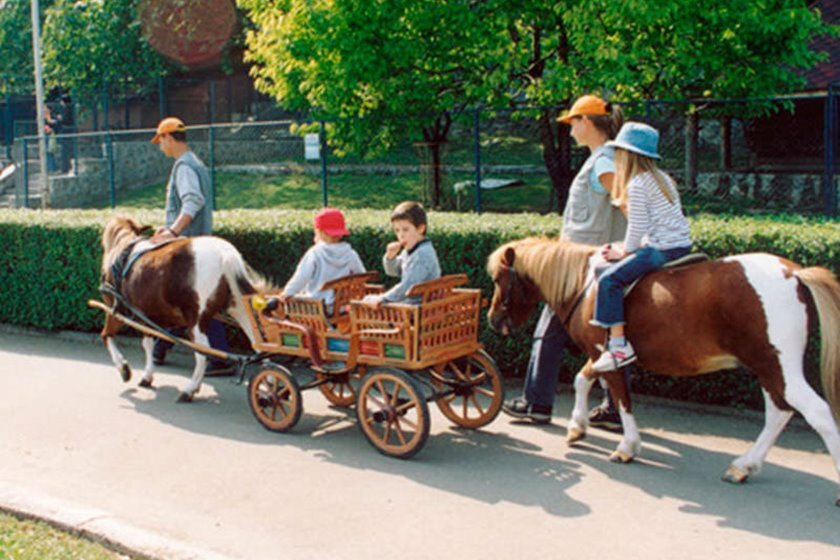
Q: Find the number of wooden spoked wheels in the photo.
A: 4